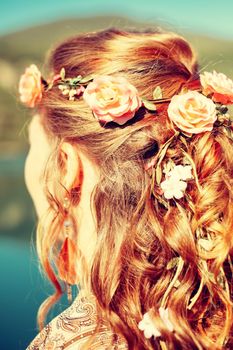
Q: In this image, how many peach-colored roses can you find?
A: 4